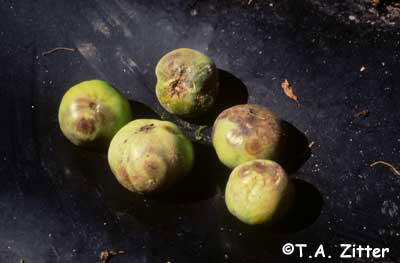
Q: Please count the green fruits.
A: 5